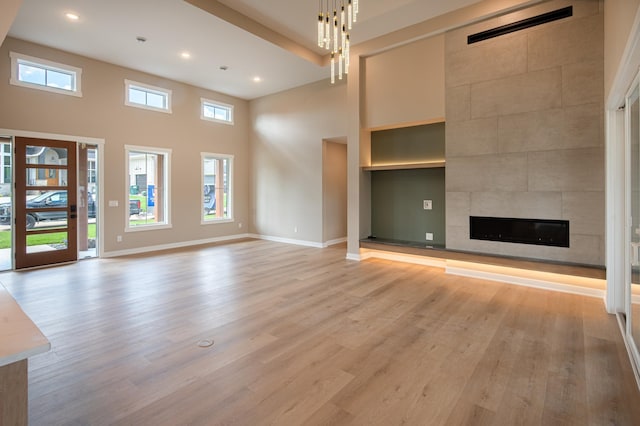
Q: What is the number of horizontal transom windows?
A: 3